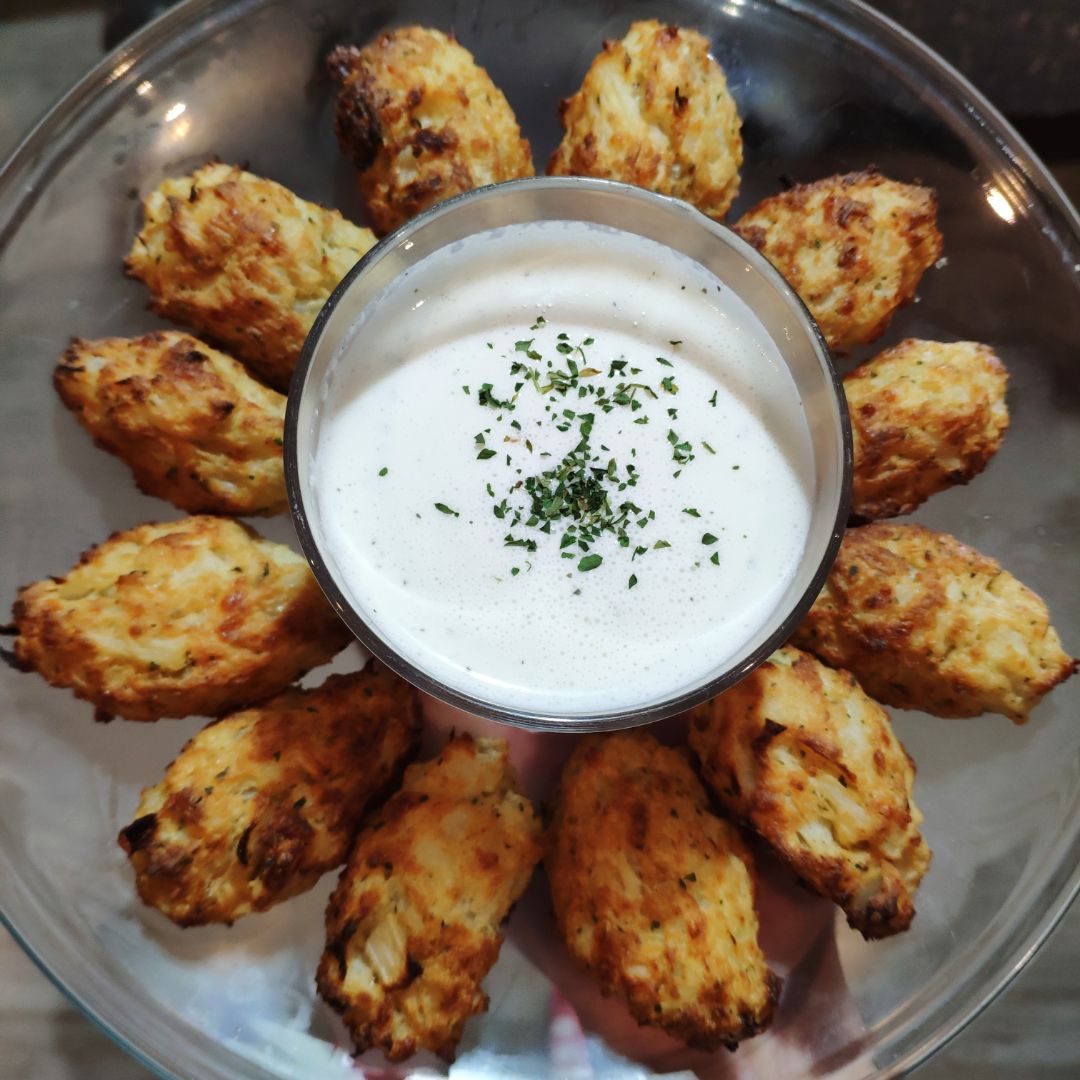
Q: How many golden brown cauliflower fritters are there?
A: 12